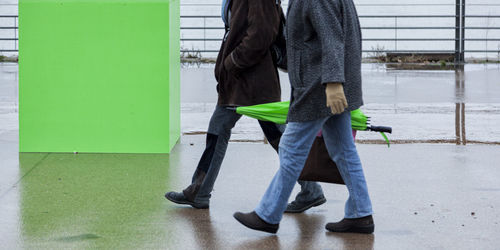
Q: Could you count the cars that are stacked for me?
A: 0